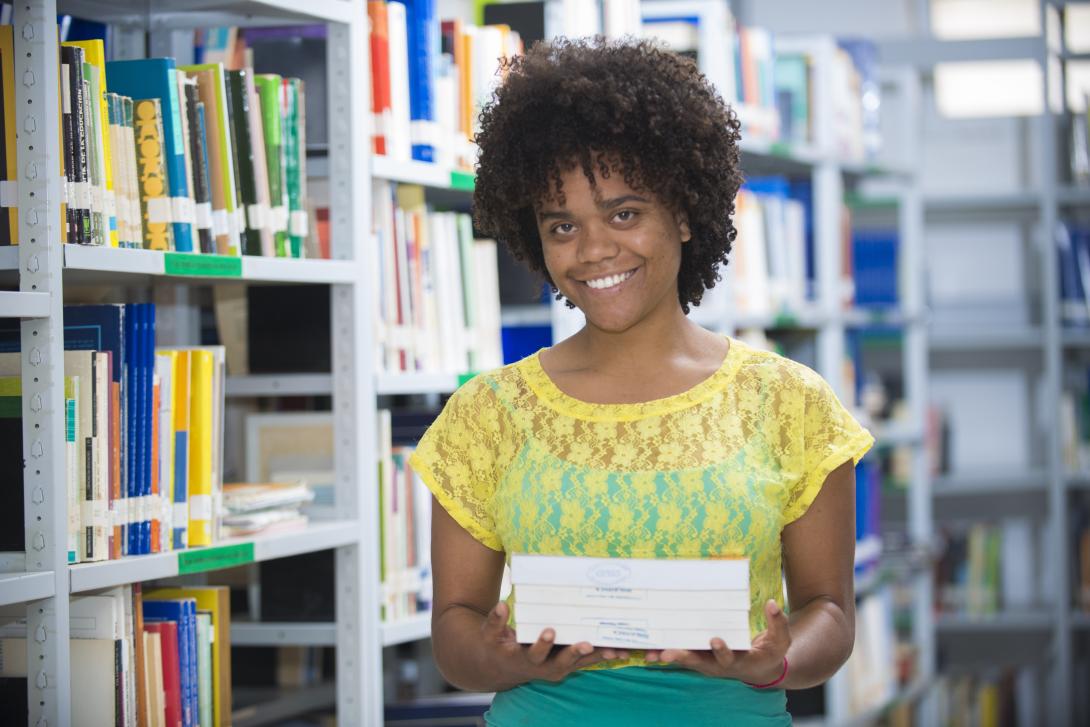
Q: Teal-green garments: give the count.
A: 1